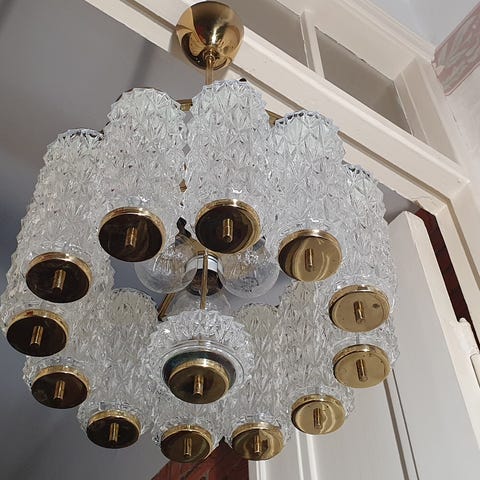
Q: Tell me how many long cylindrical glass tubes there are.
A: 12